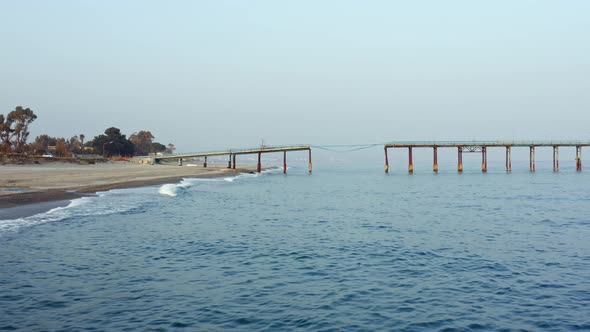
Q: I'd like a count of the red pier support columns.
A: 13